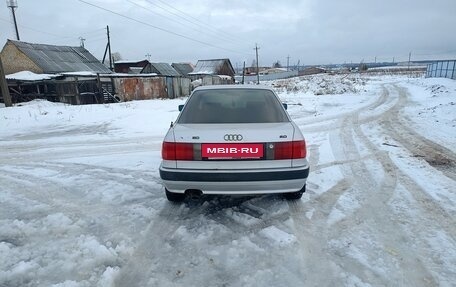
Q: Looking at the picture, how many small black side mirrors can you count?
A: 2